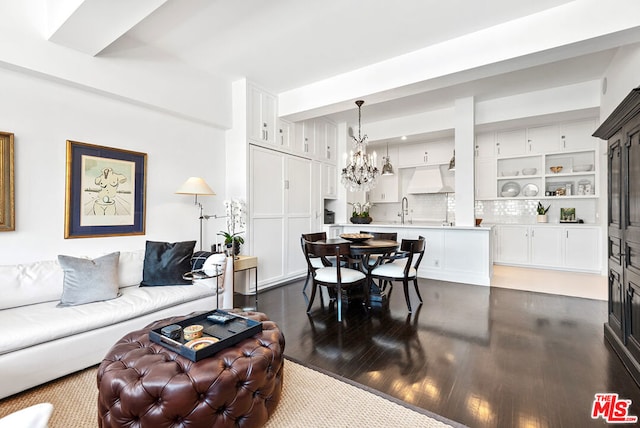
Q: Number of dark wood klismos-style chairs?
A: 4